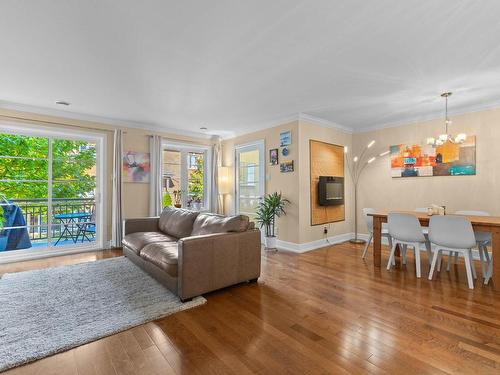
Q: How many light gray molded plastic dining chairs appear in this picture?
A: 5